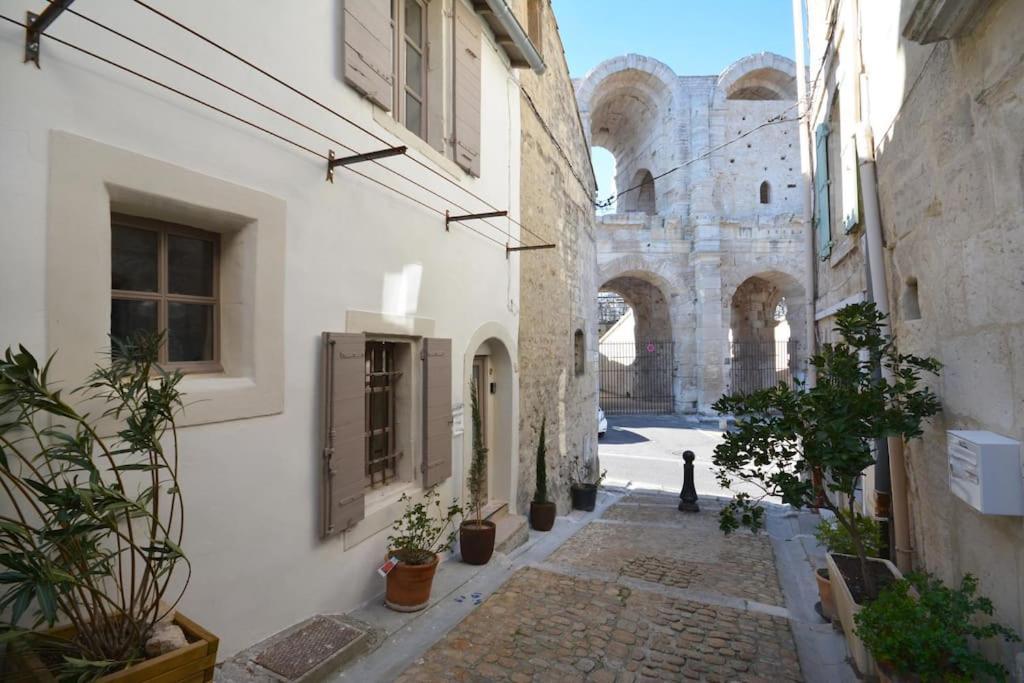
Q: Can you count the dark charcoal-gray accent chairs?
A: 0